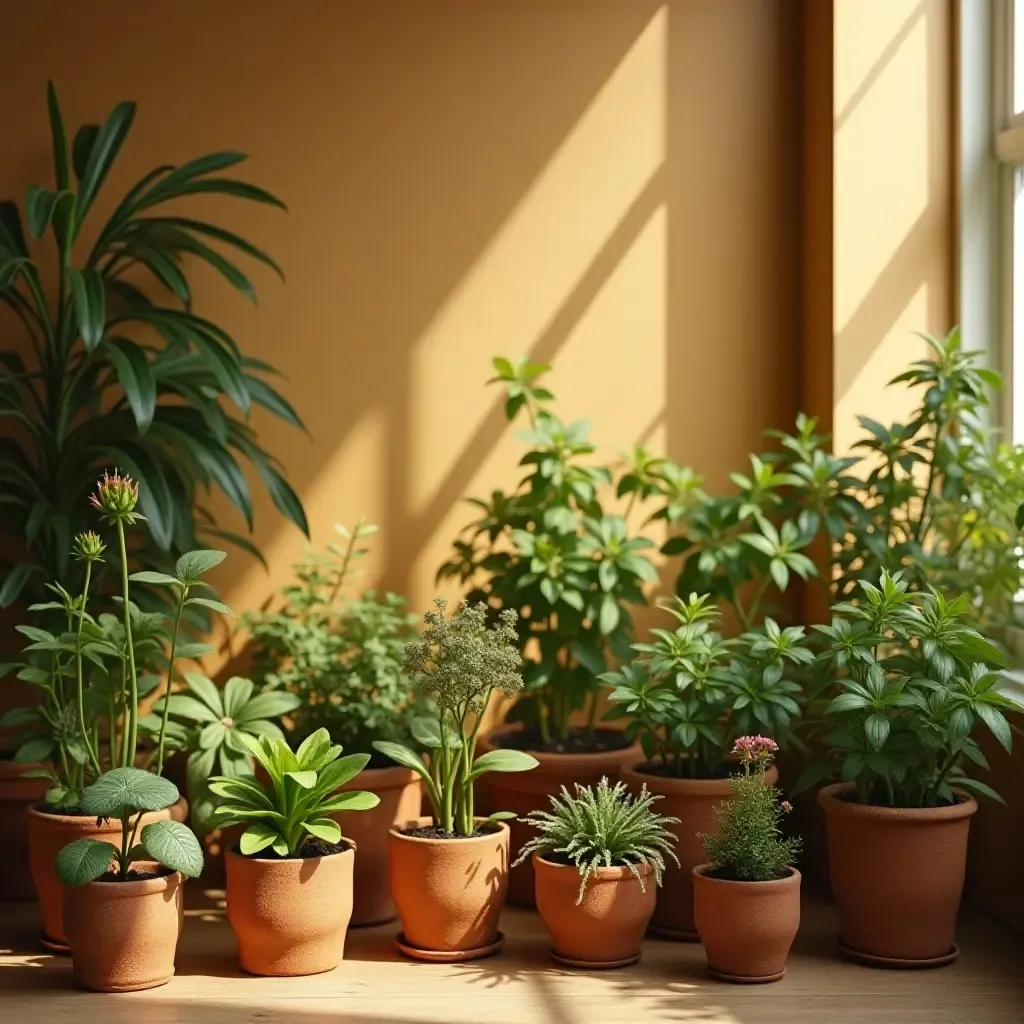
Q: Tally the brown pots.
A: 11